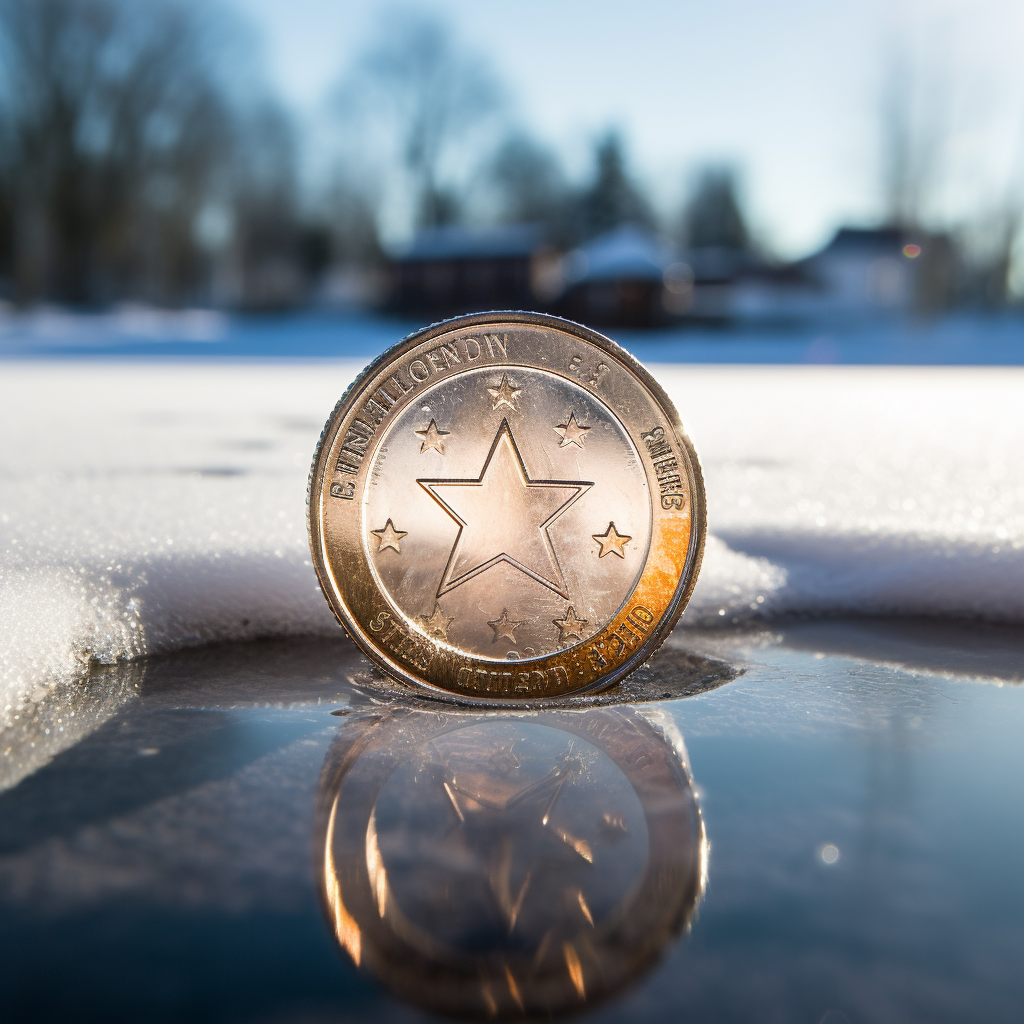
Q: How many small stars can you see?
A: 8